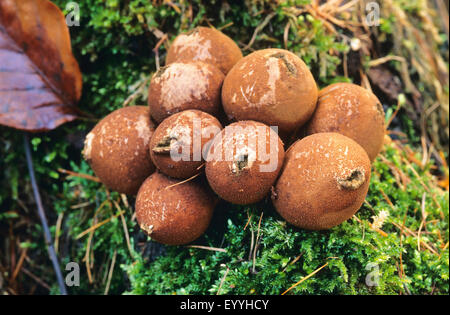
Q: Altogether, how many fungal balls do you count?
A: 9